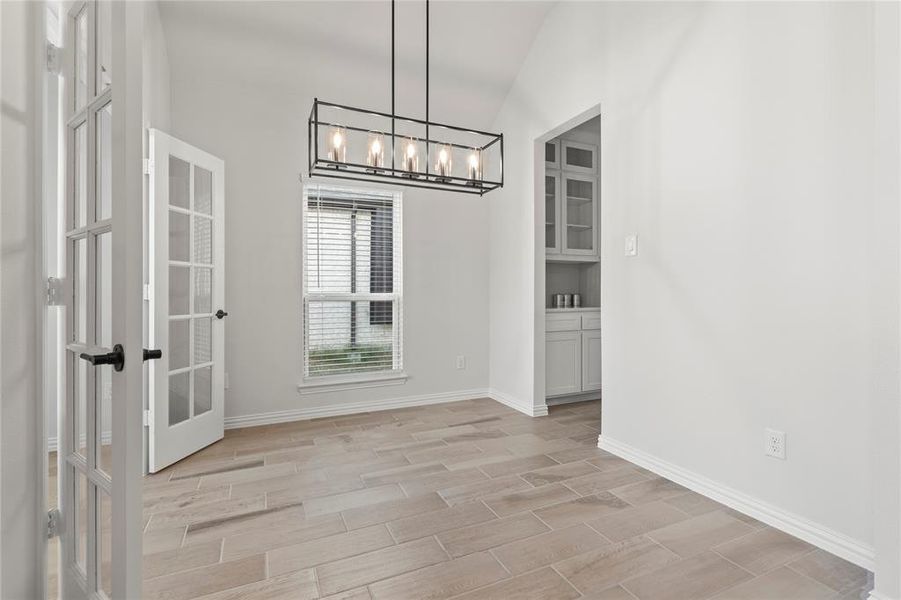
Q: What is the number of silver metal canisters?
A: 3